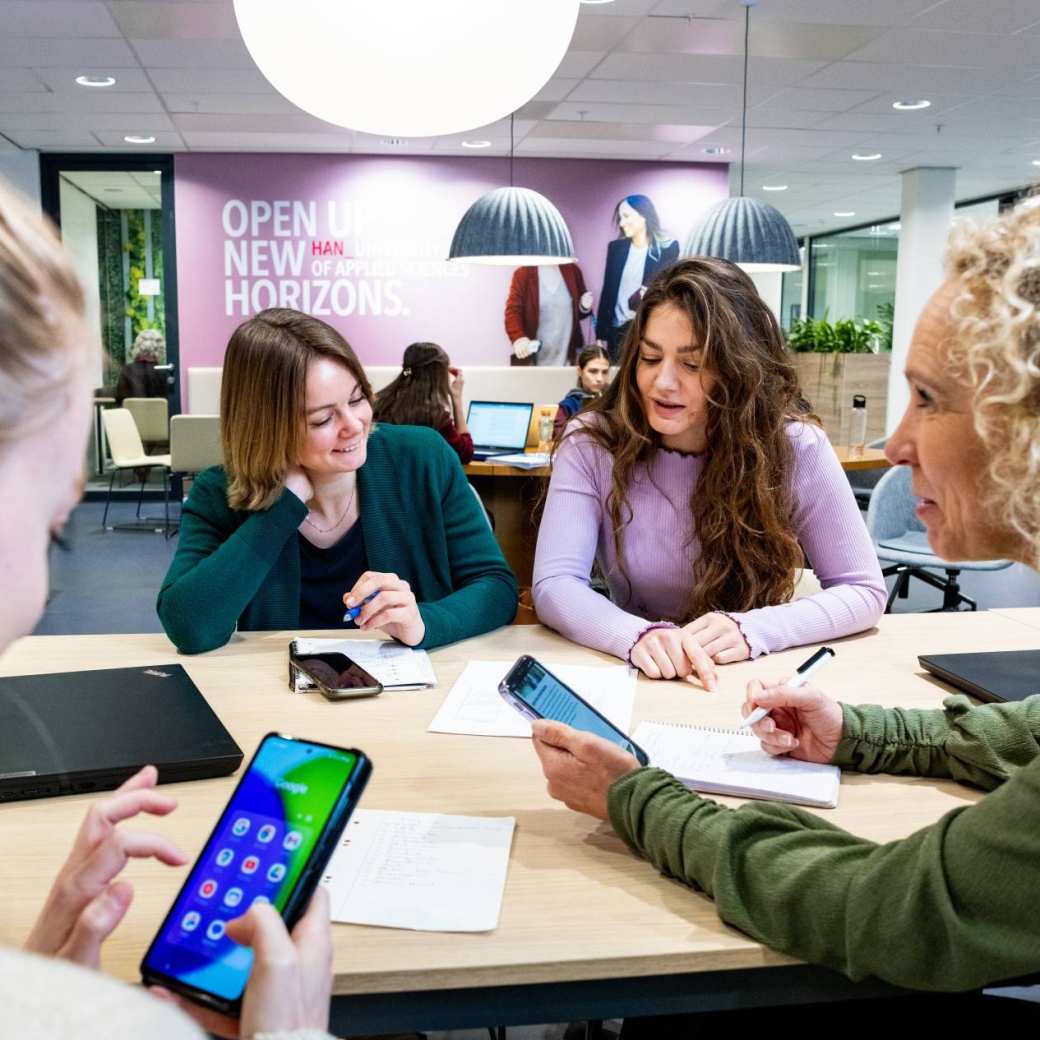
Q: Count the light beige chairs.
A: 3